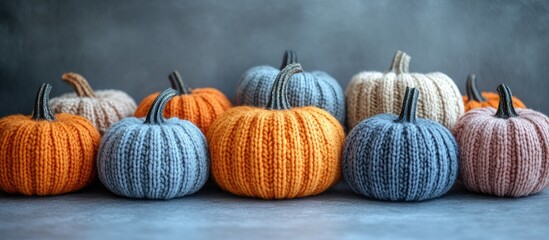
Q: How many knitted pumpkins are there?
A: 10